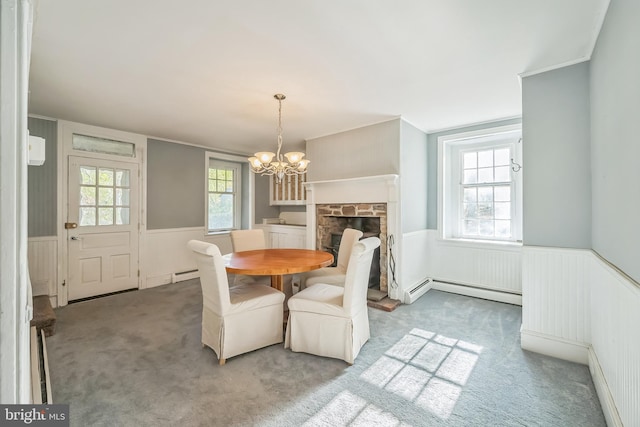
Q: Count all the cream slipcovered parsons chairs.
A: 4